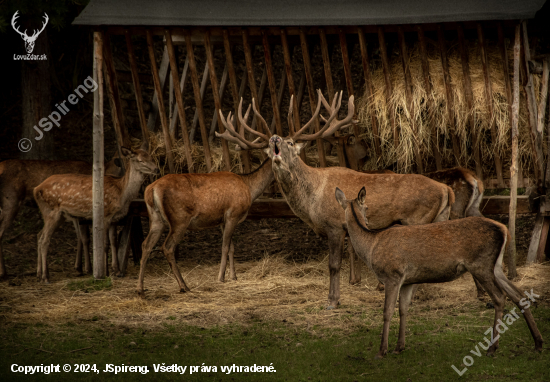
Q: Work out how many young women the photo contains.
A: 0